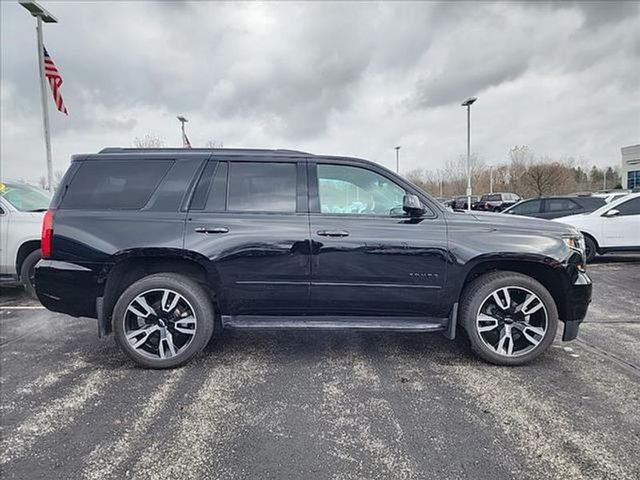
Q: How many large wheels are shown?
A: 2